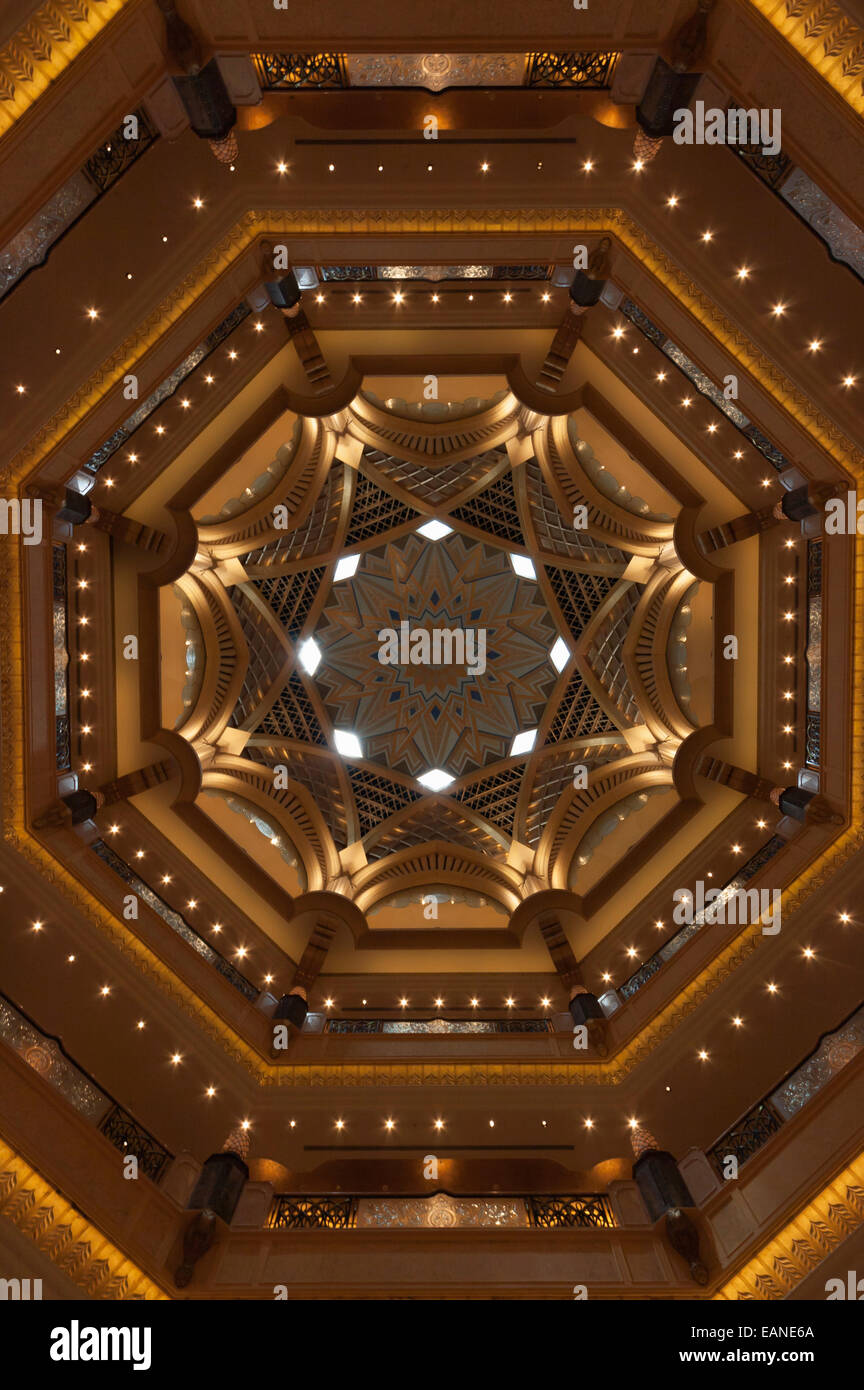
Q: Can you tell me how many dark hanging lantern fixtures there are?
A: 12